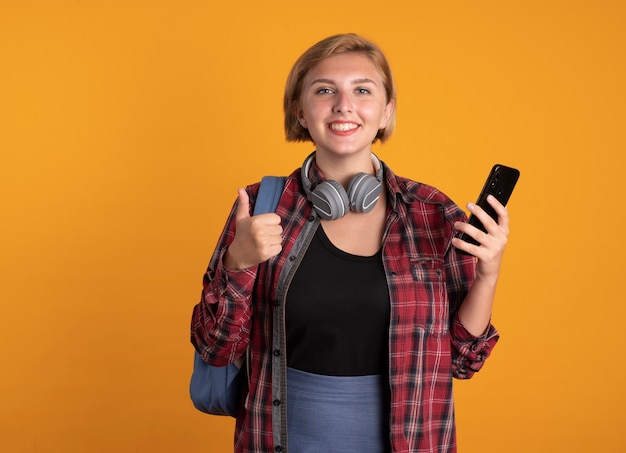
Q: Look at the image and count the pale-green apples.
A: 0